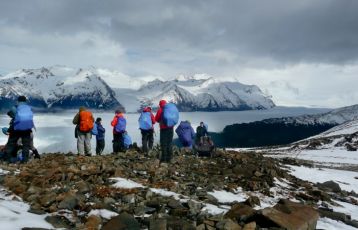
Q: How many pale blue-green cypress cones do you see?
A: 0